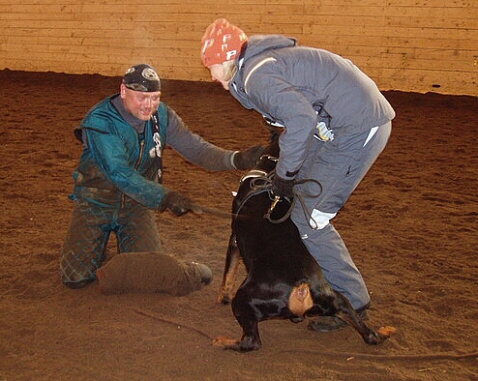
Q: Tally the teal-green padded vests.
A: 1